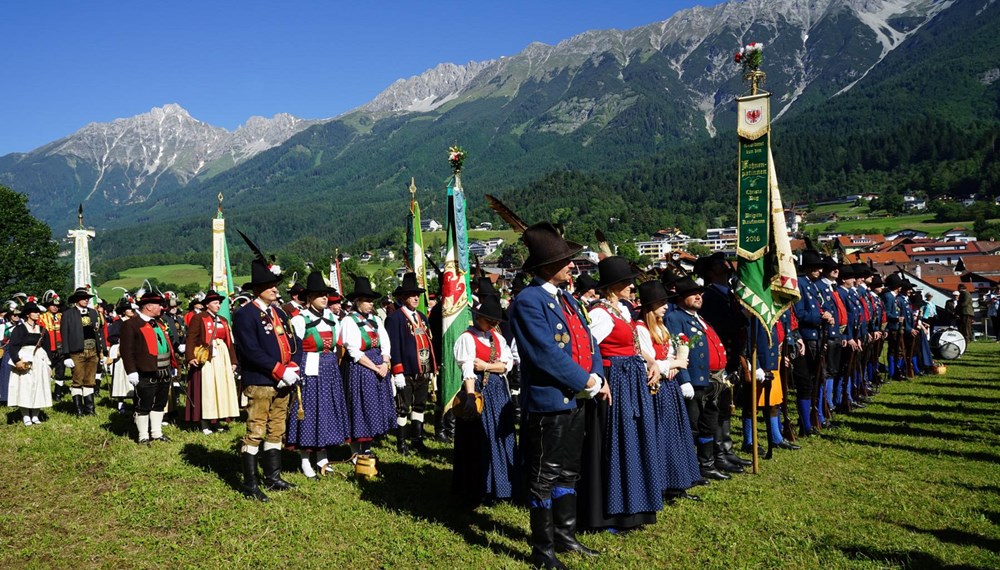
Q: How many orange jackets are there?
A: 0